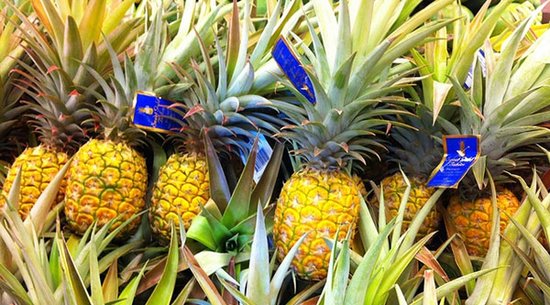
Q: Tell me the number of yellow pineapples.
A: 6